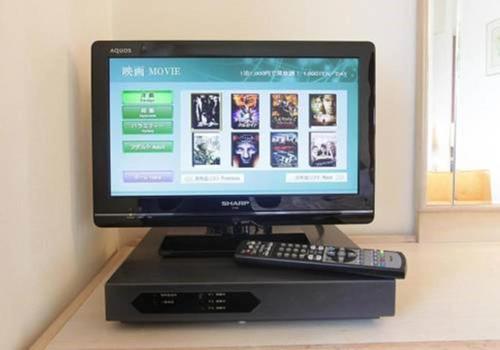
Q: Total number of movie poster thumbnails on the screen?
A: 8